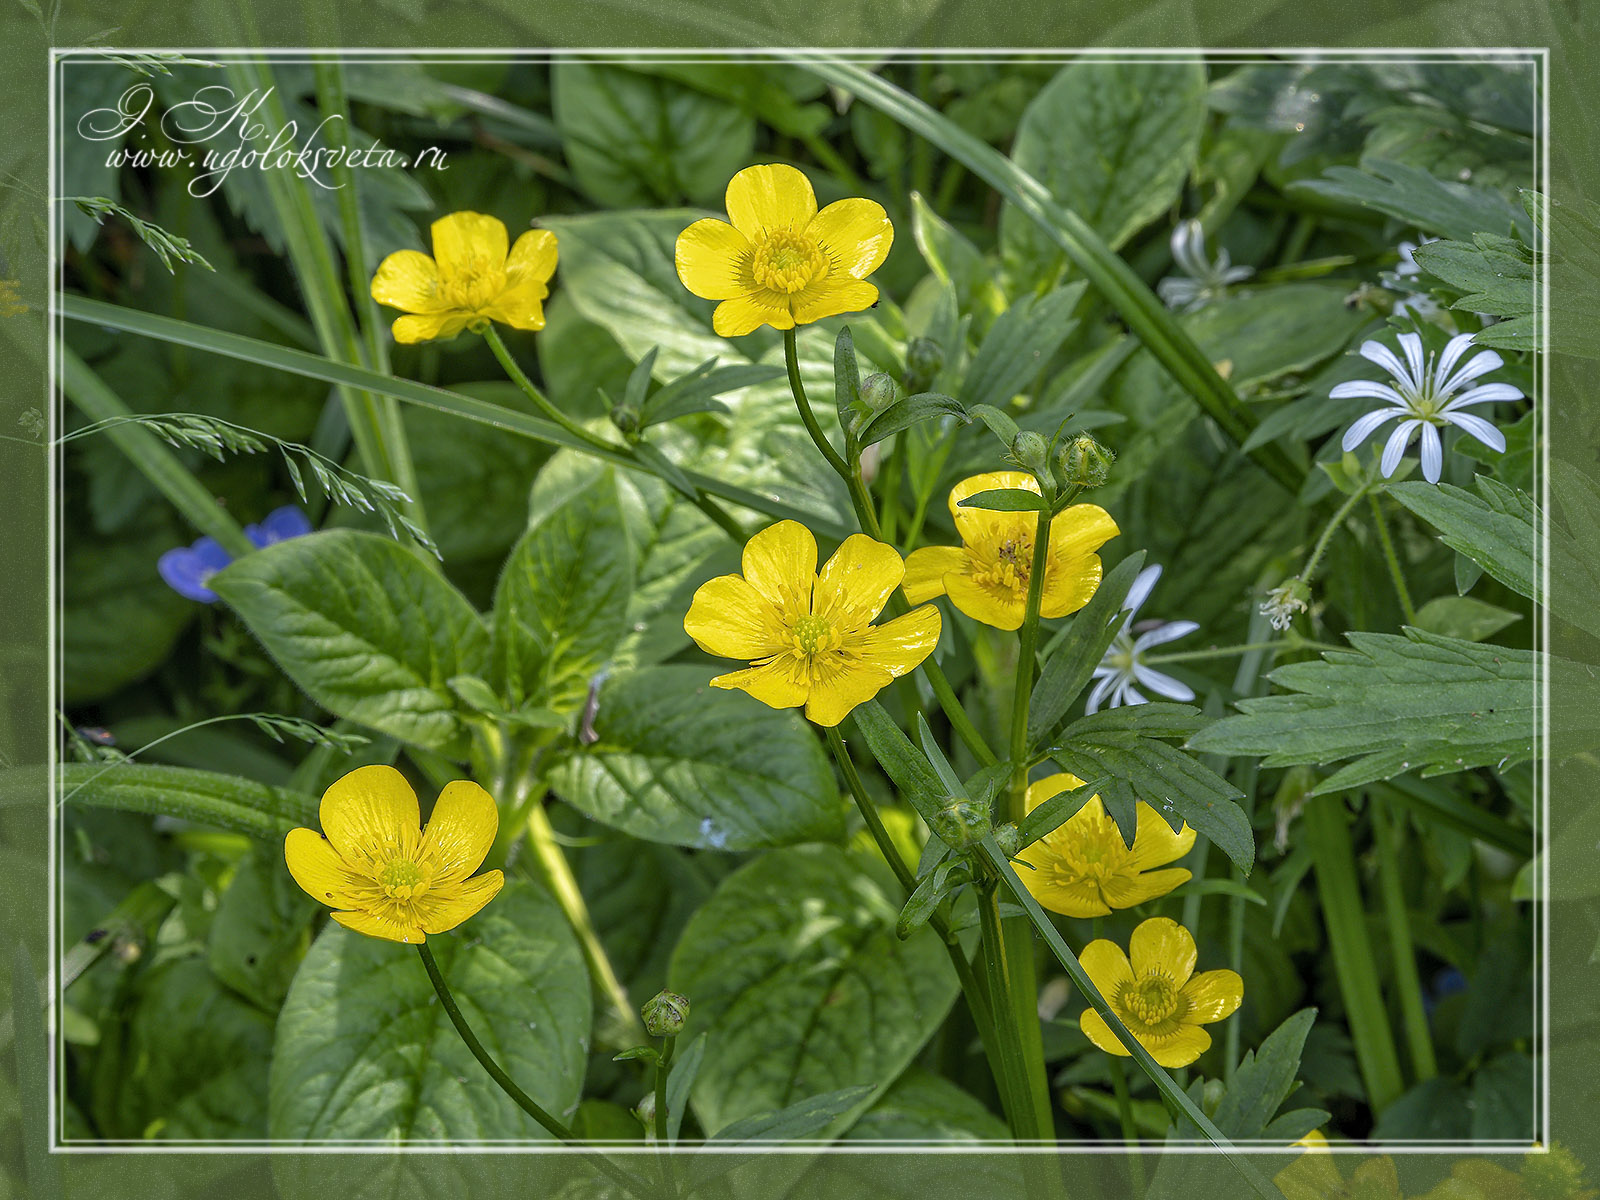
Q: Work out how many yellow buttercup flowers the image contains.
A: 7